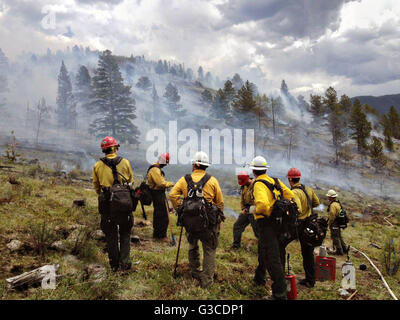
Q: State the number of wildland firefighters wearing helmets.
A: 7